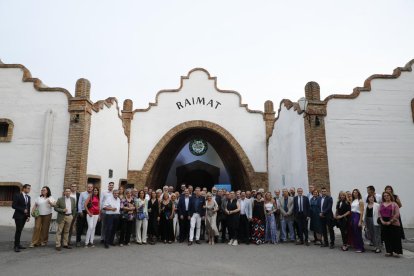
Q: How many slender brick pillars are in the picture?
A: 4